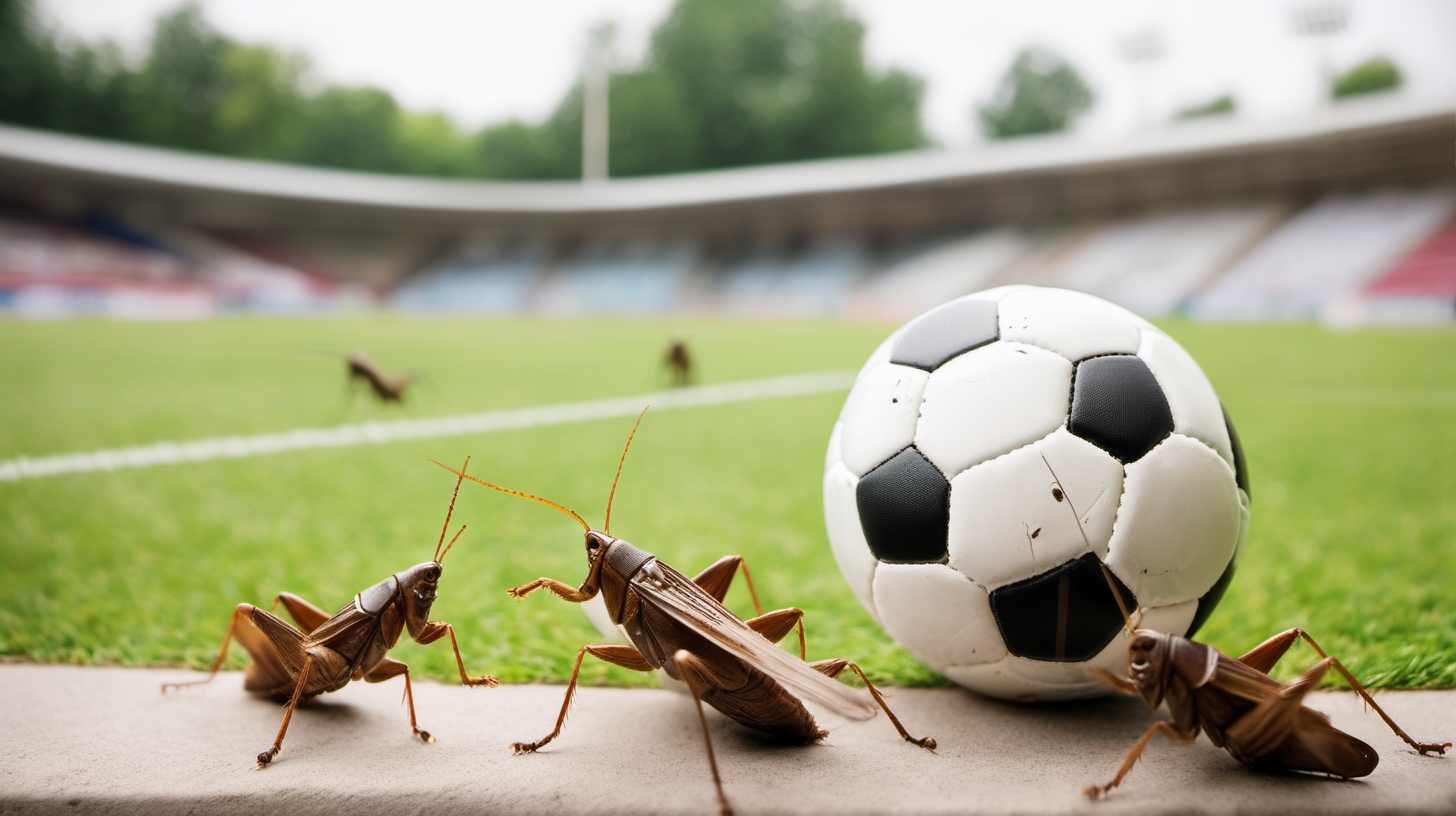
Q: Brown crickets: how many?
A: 5